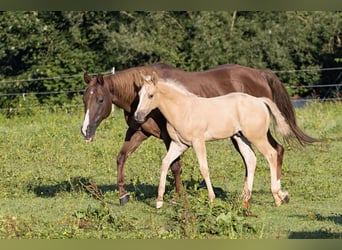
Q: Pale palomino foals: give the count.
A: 1